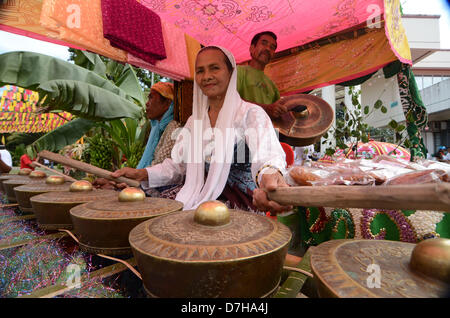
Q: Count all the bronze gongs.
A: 8